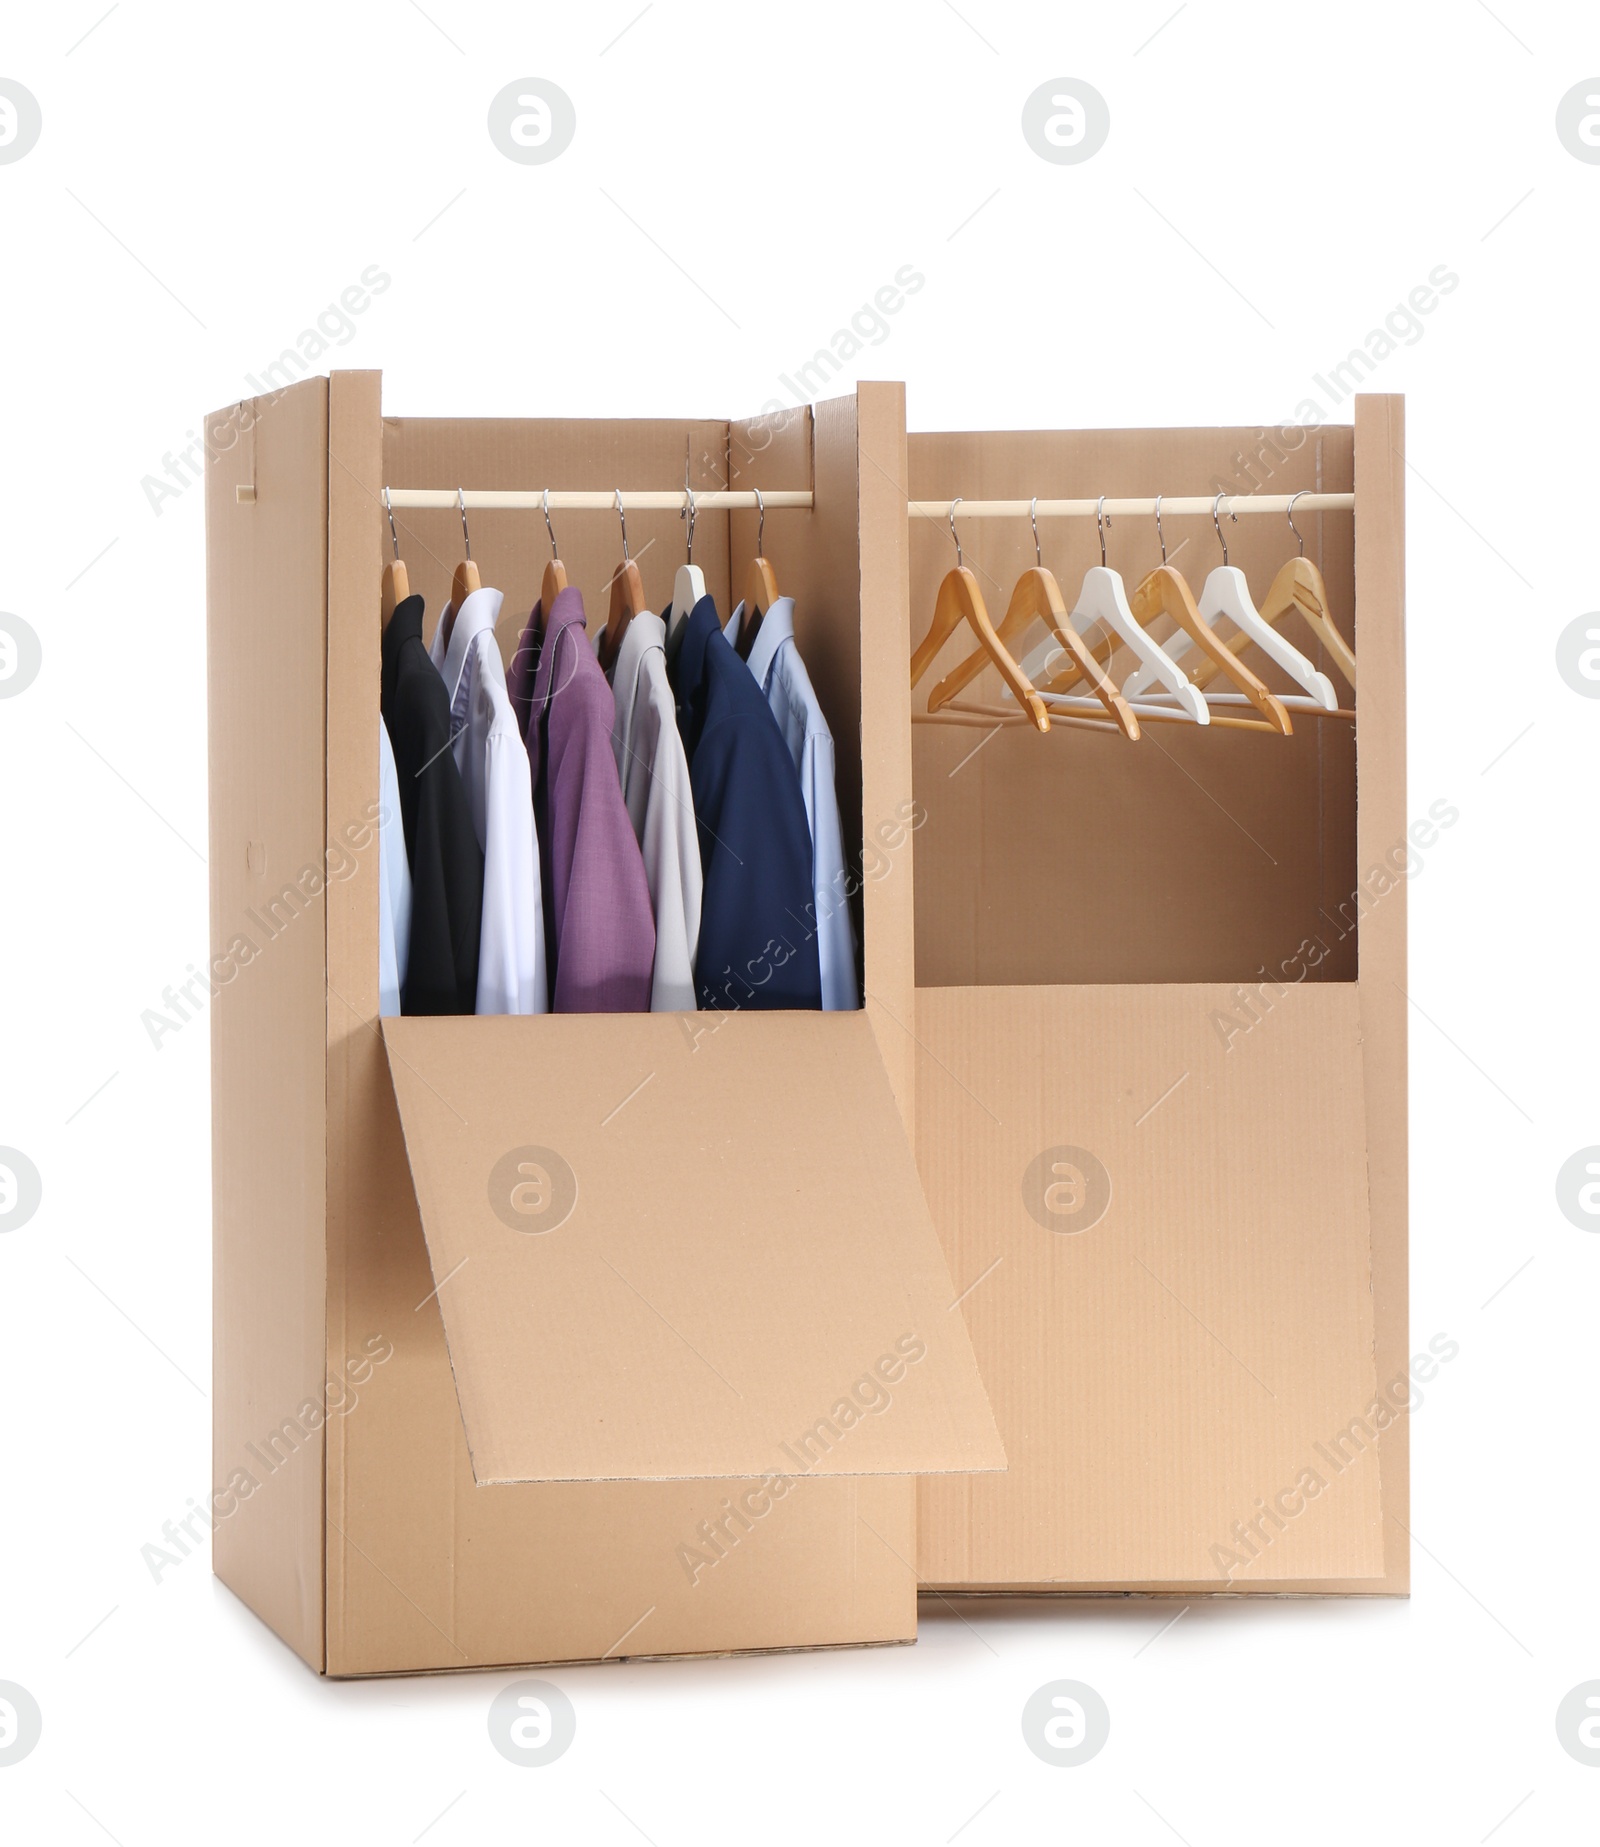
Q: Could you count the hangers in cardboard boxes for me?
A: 12